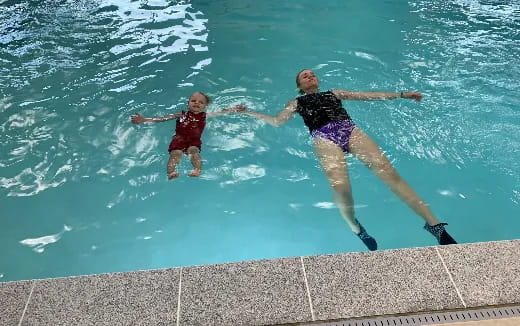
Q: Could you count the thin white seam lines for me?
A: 4